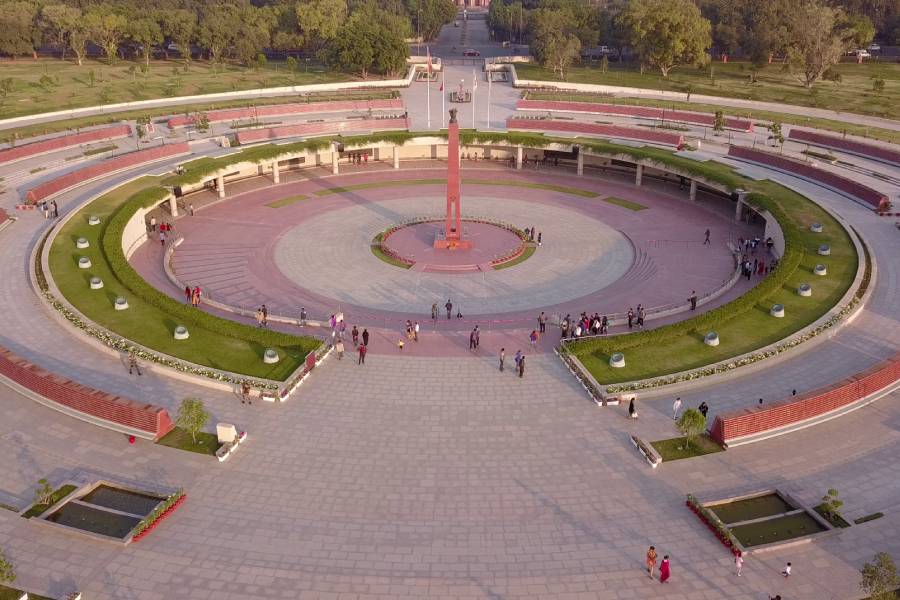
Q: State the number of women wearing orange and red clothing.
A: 2